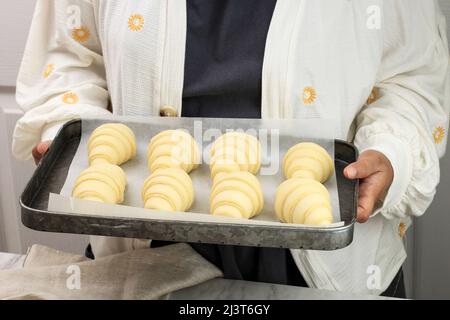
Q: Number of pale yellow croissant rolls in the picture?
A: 8